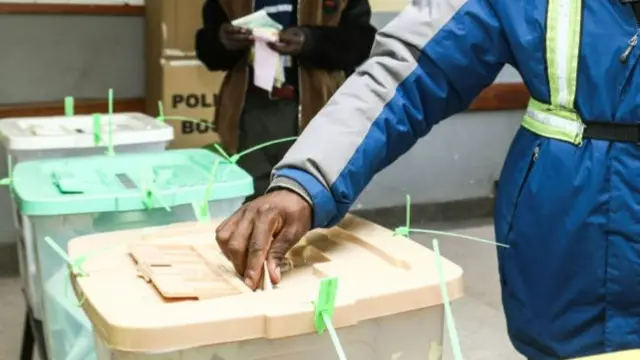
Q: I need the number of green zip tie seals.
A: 12